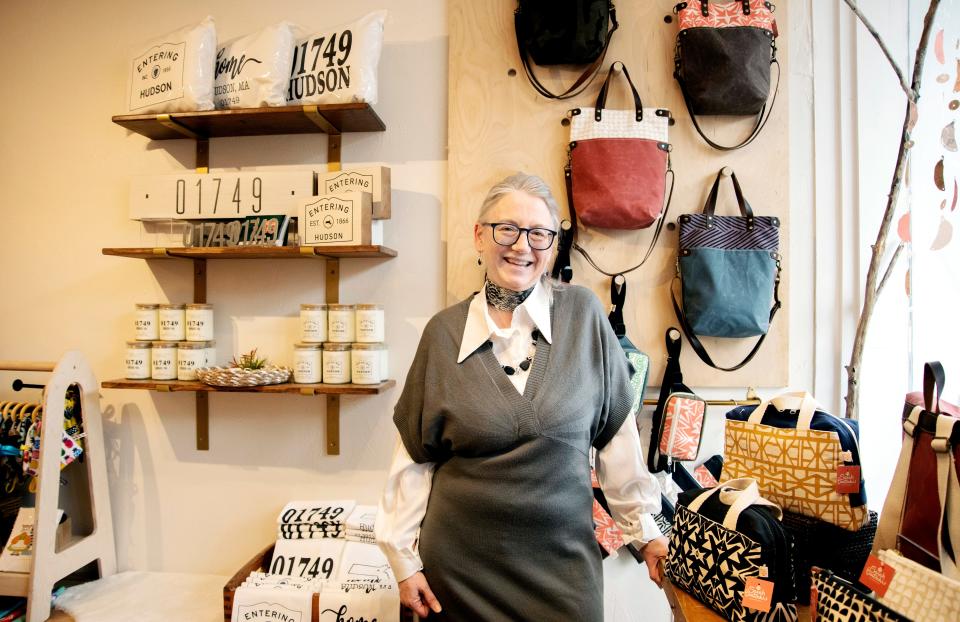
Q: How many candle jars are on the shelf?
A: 12